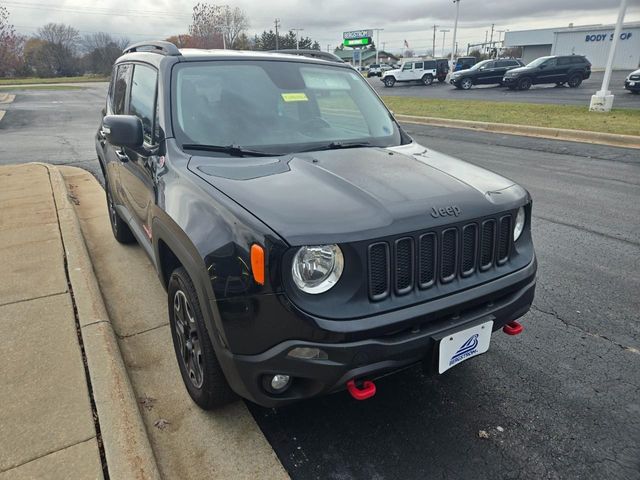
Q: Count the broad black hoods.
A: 1